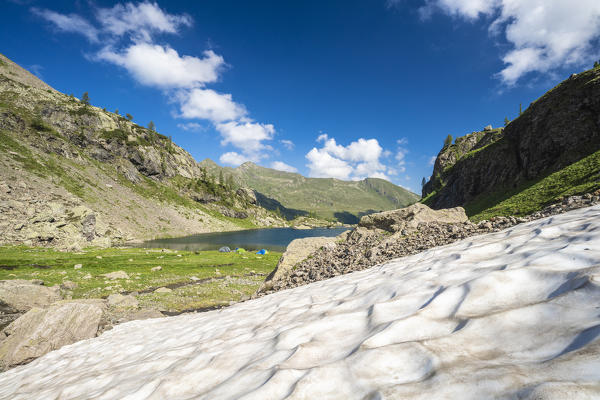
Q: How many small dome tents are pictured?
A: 3